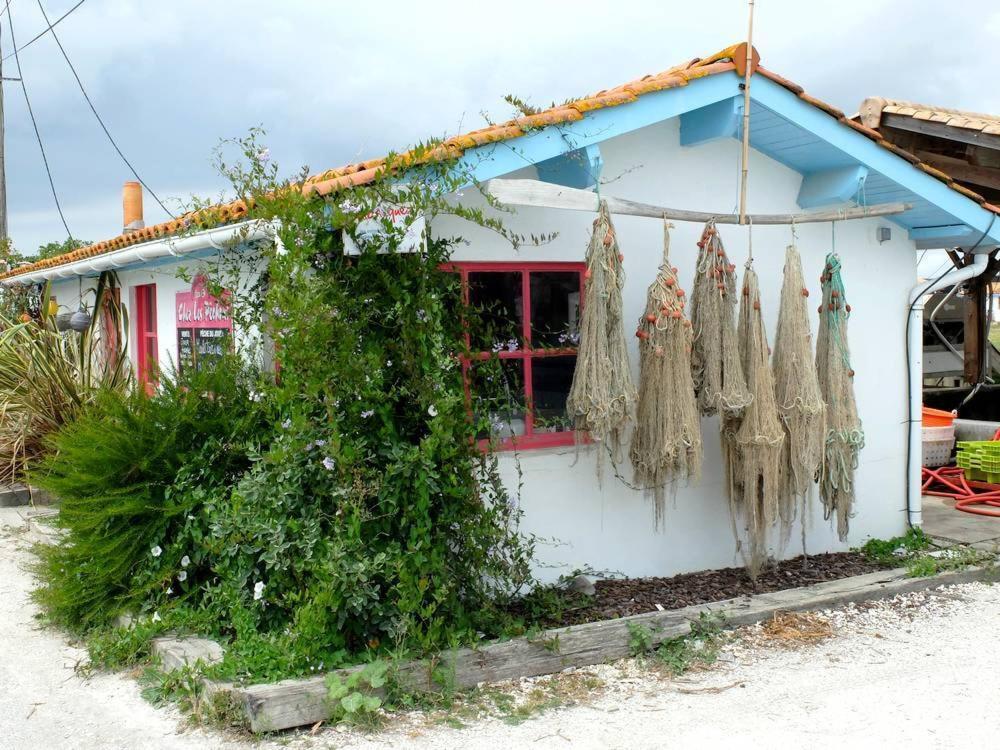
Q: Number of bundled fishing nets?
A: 6